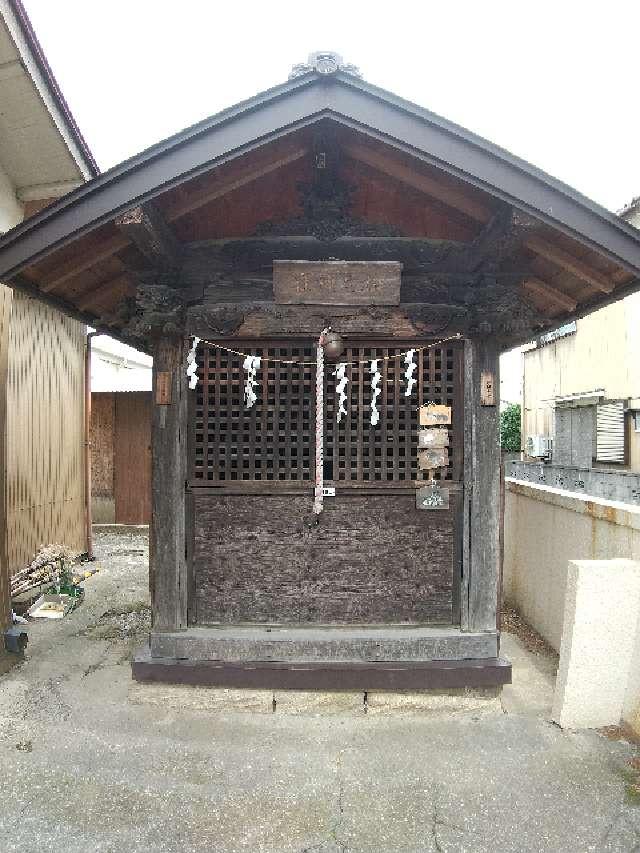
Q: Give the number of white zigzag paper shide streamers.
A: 5